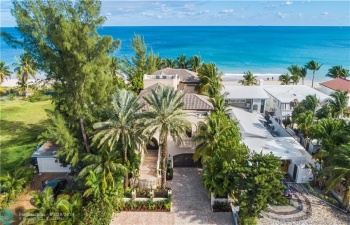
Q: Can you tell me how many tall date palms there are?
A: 2